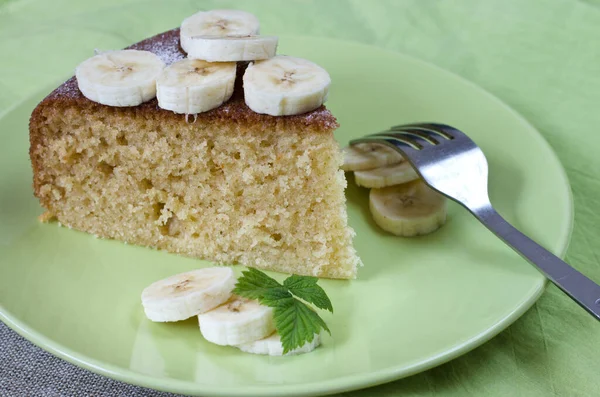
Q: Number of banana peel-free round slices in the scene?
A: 11